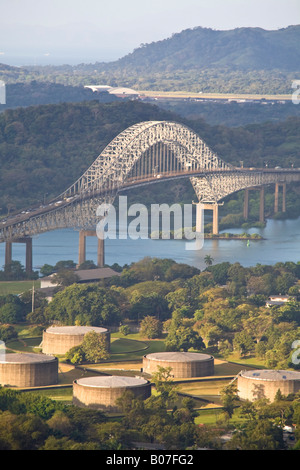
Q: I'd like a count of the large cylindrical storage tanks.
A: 5